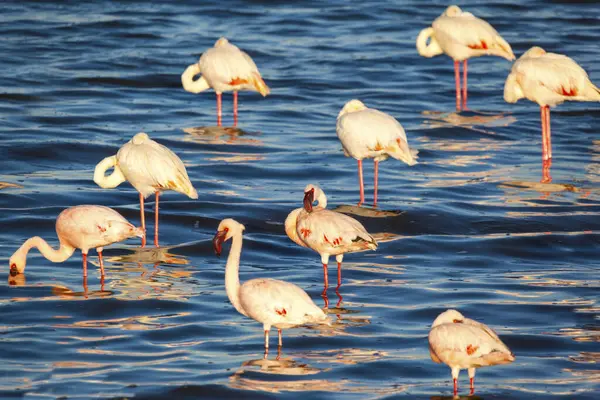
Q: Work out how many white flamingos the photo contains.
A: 9